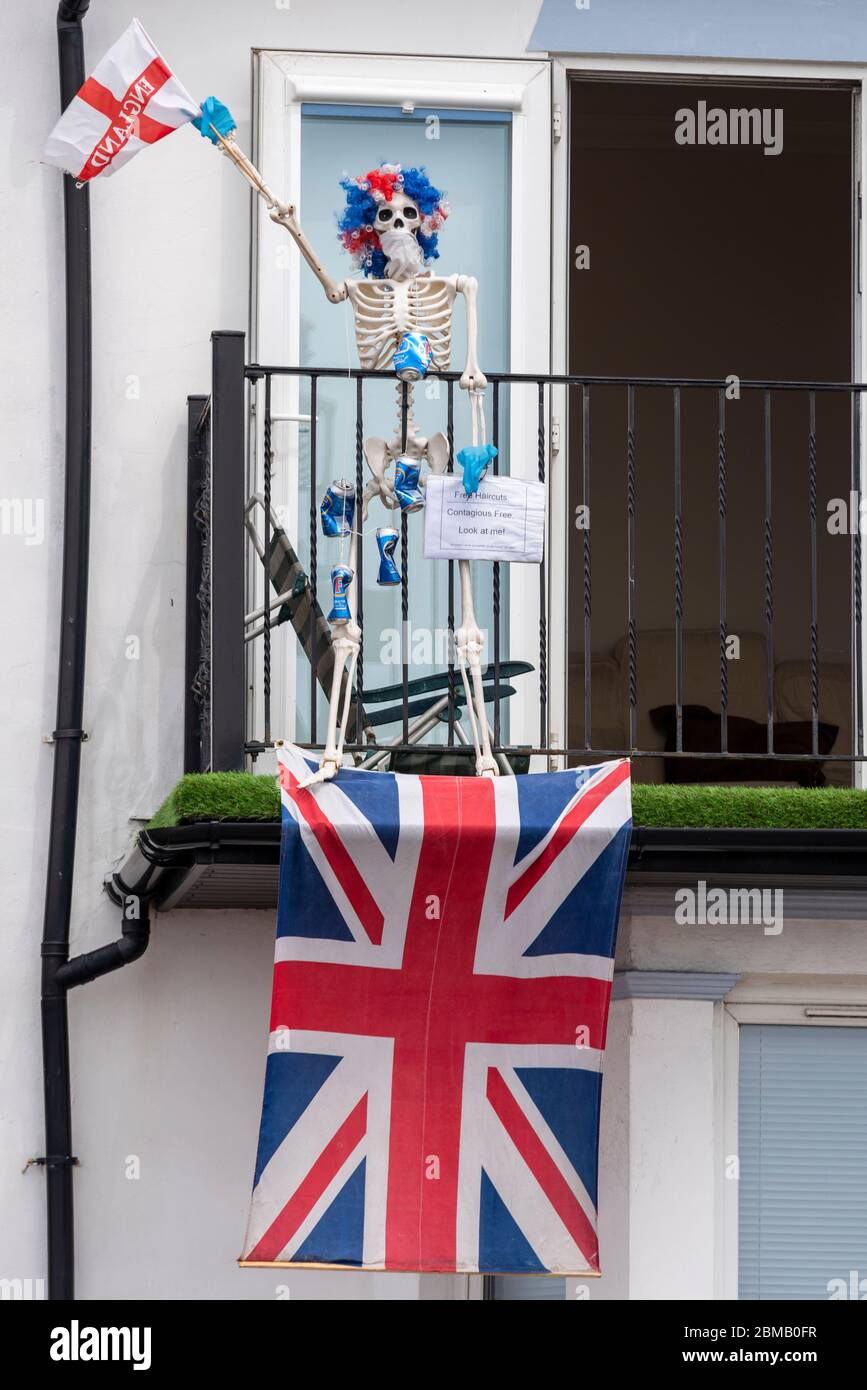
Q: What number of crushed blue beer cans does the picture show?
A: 5